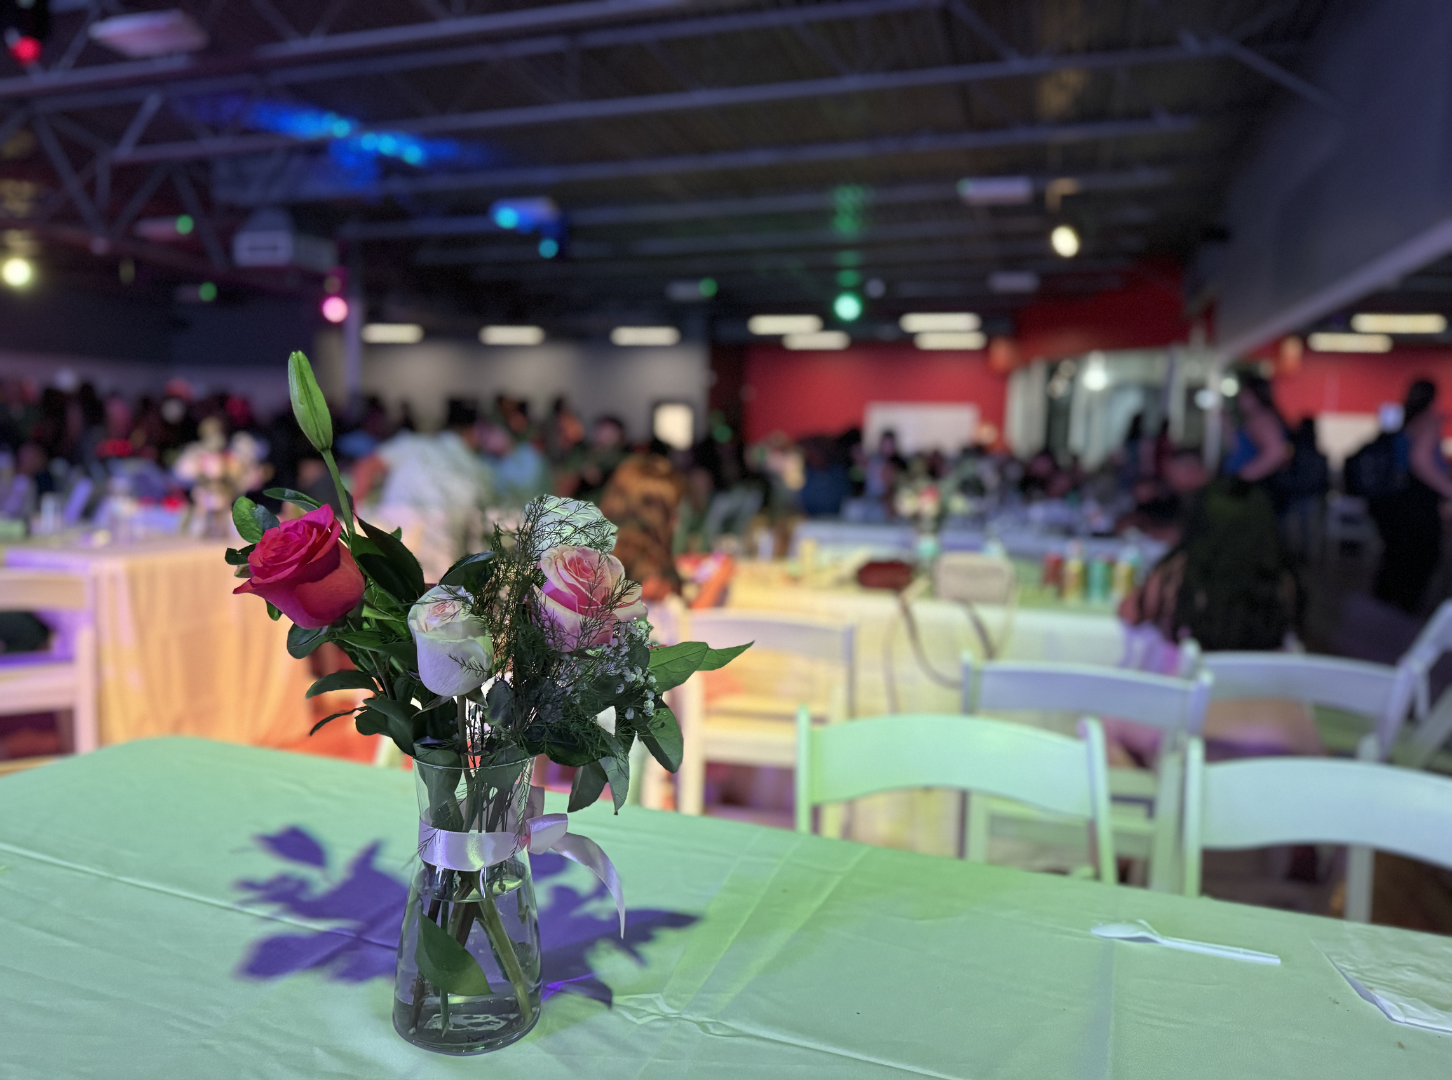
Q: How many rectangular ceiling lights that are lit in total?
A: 9